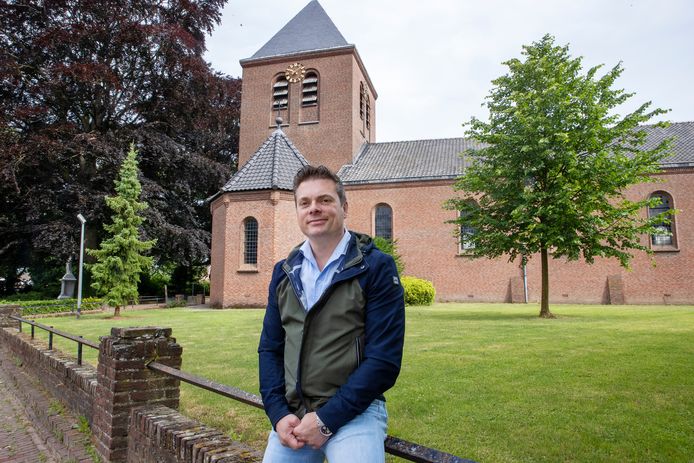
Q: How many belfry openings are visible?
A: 4